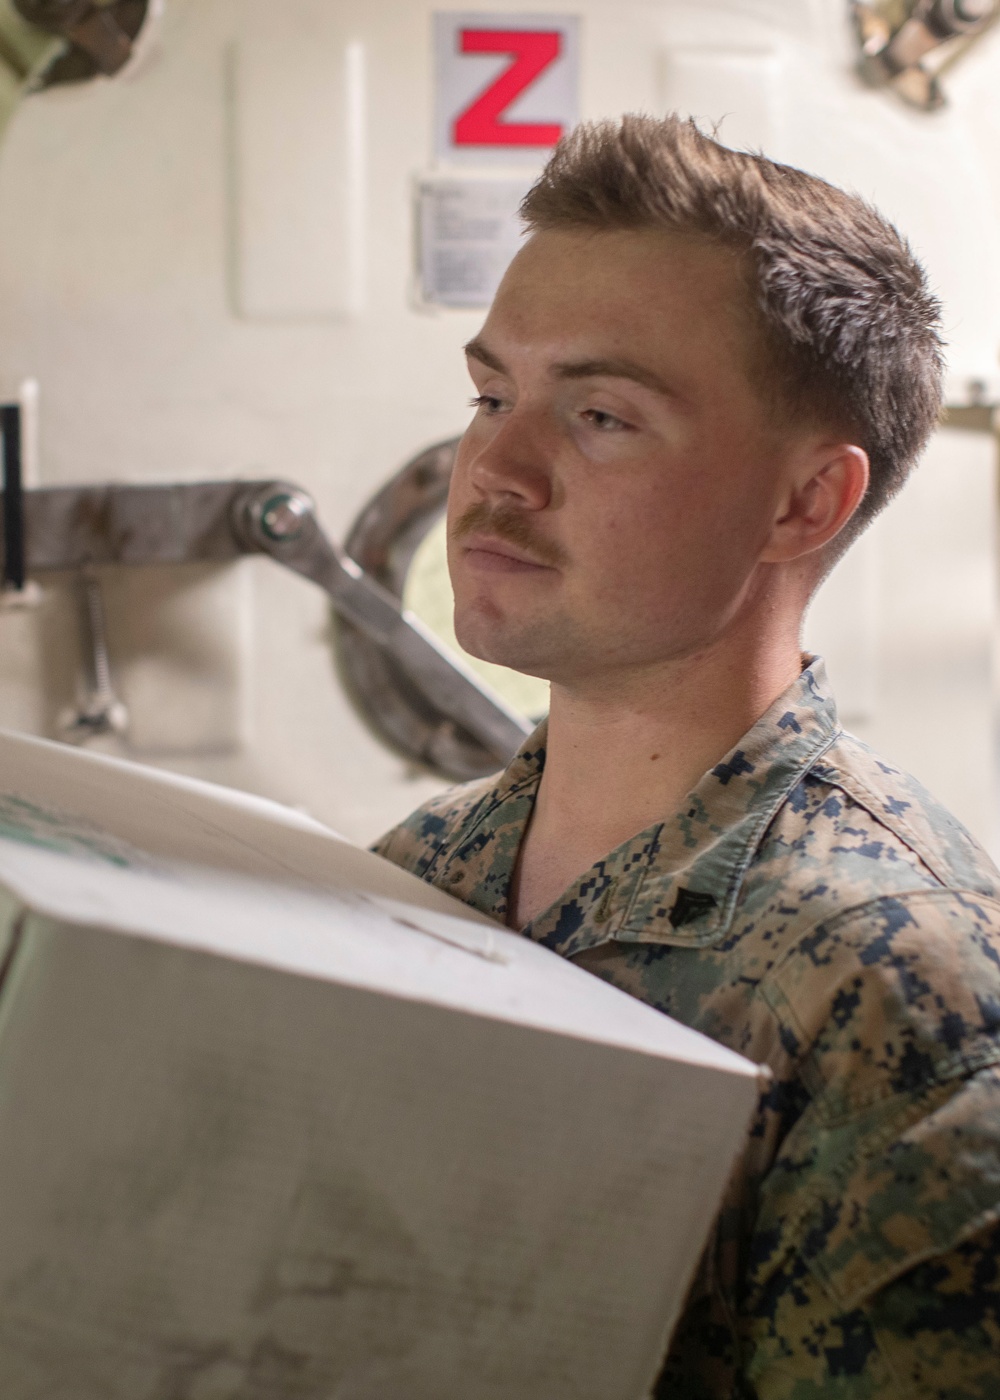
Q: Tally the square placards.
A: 2